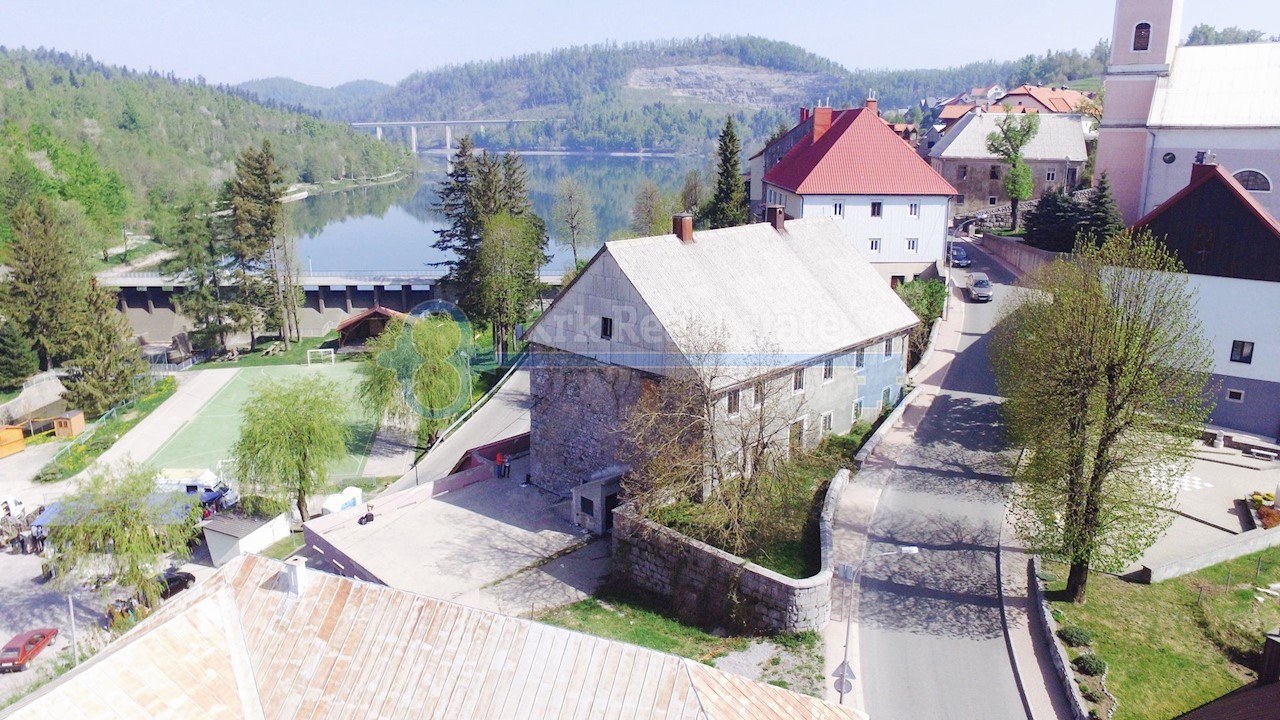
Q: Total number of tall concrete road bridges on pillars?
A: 1